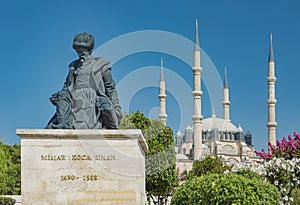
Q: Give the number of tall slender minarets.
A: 4